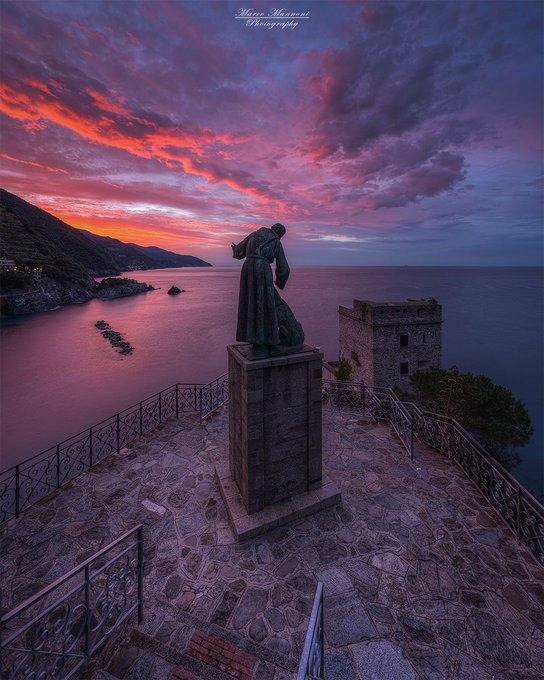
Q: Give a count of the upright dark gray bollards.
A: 0